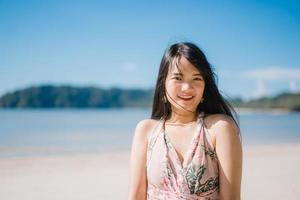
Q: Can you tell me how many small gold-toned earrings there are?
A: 2